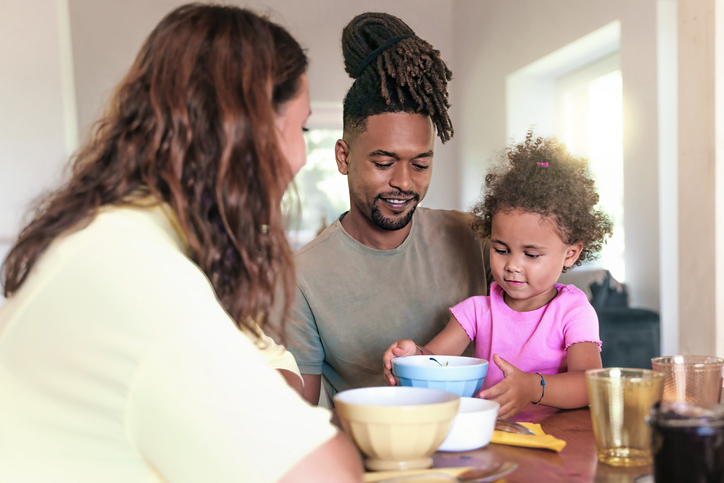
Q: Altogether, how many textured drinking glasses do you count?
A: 2